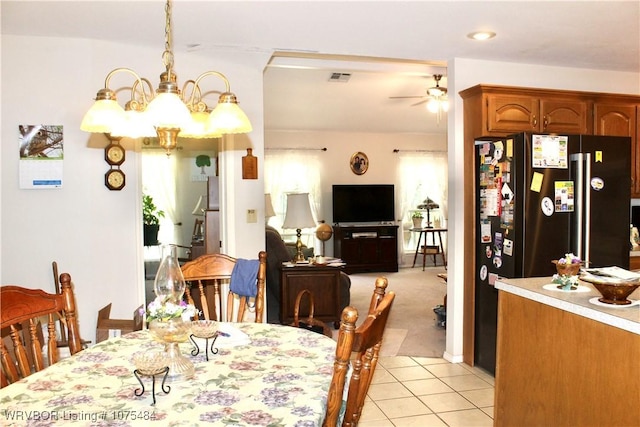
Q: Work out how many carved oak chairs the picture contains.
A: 3